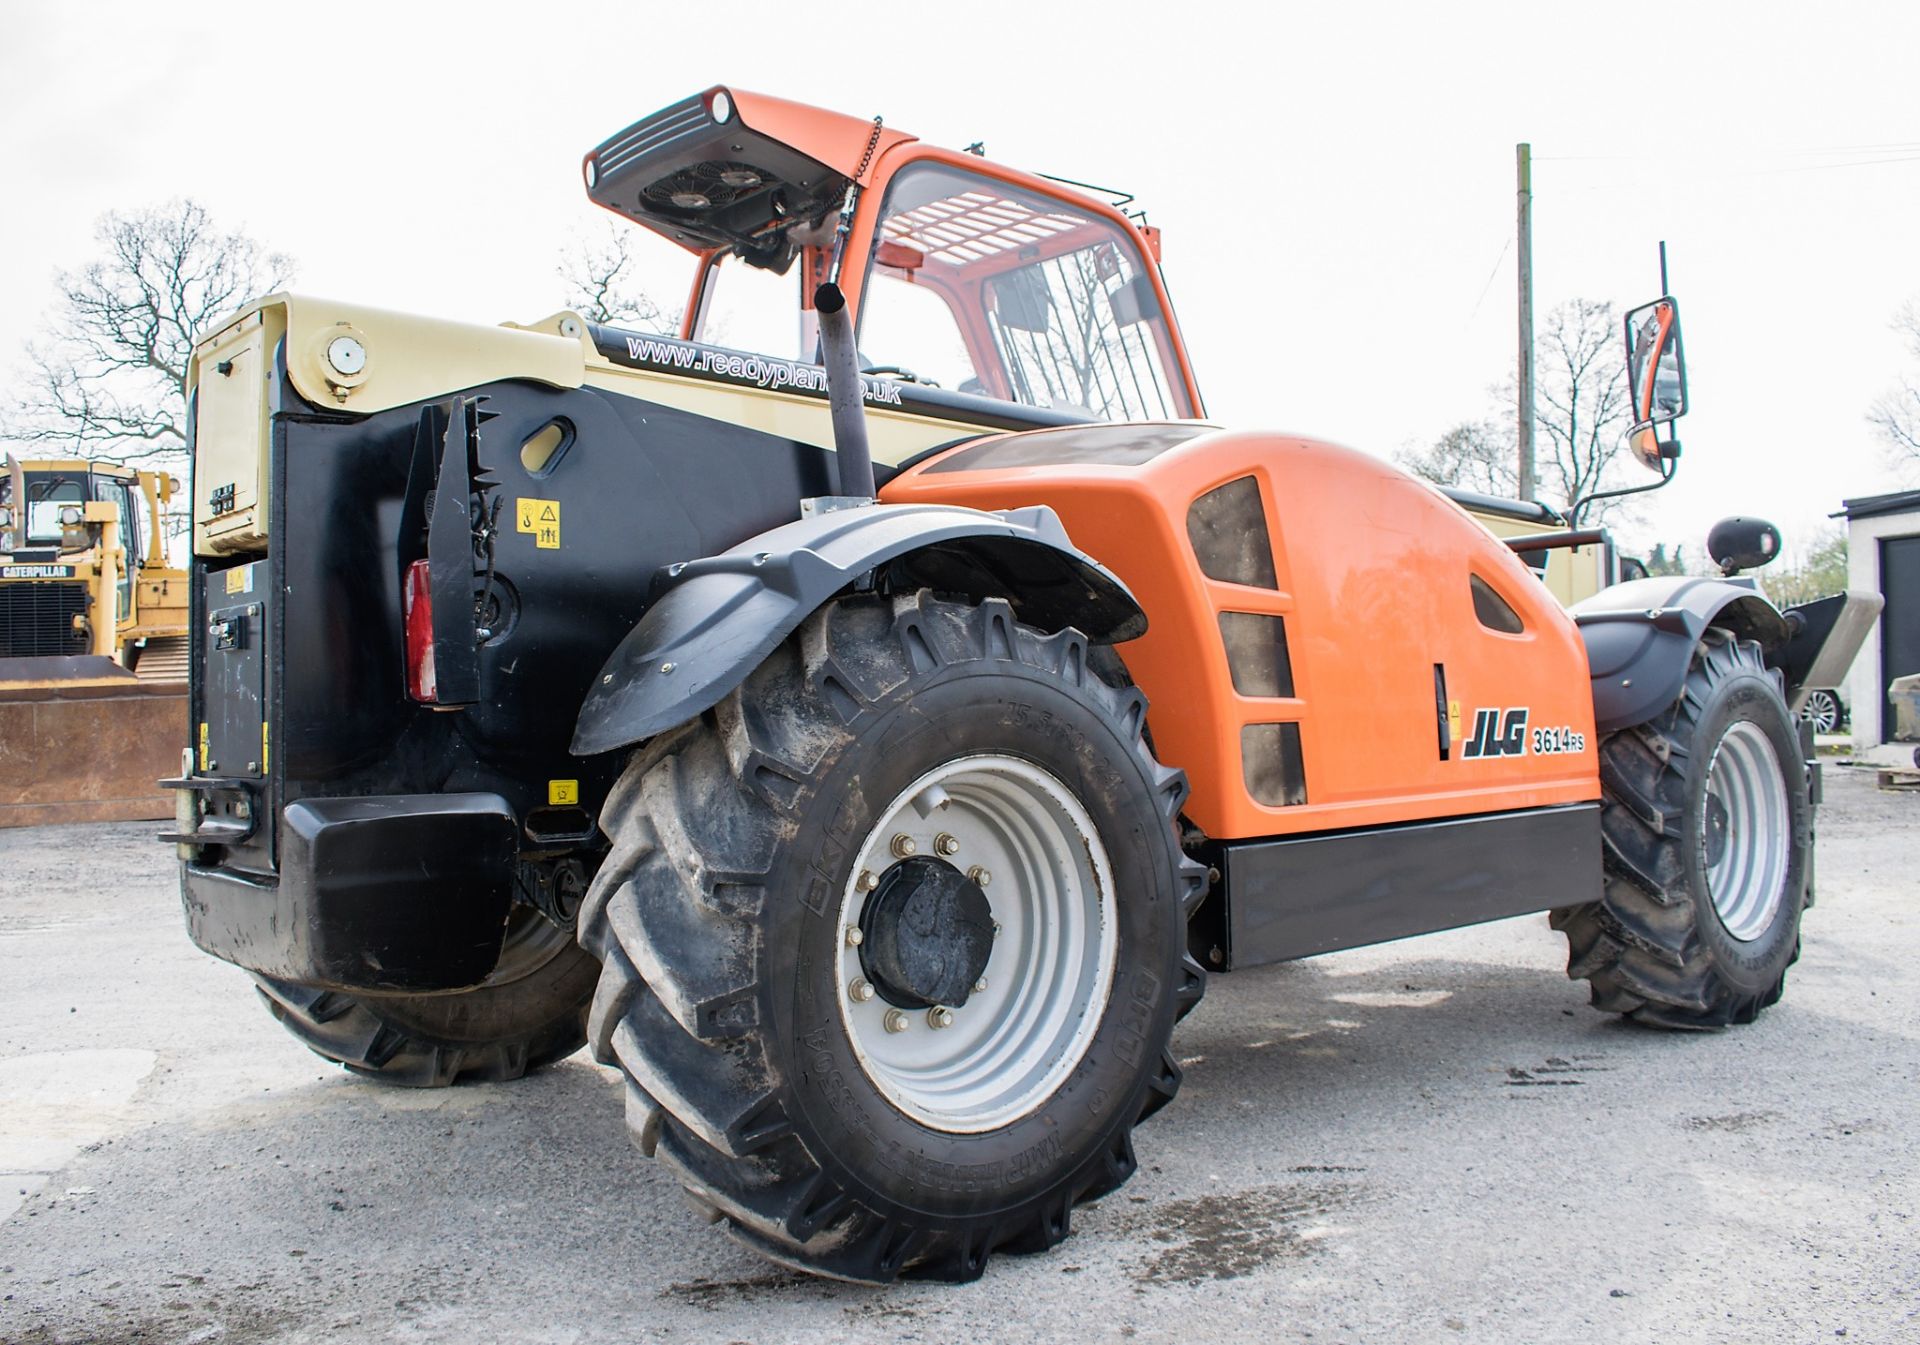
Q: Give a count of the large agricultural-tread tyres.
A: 3